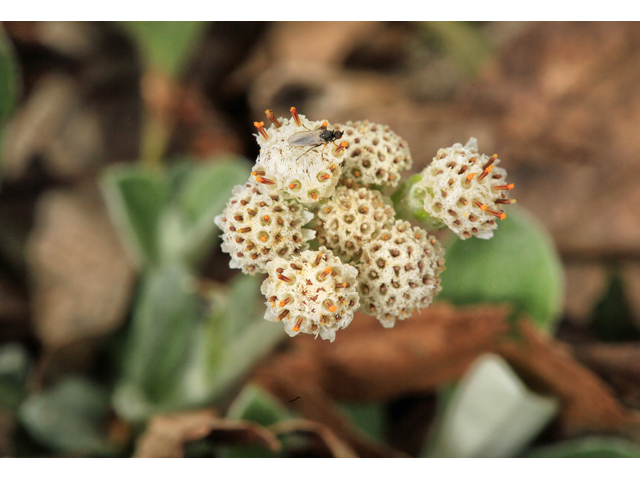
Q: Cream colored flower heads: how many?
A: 7